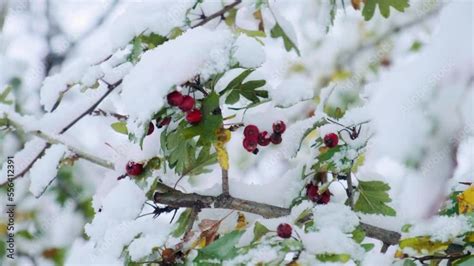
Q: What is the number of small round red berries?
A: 15